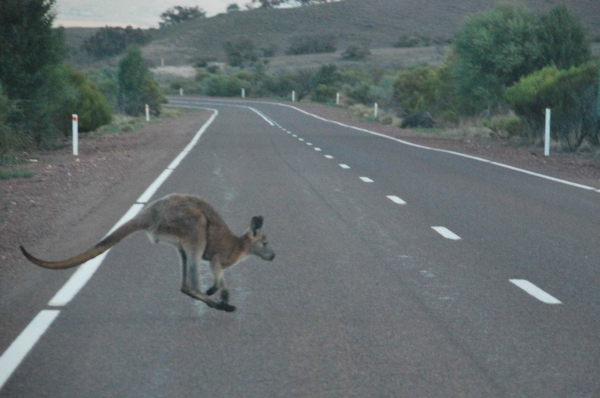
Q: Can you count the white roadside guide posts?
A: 8